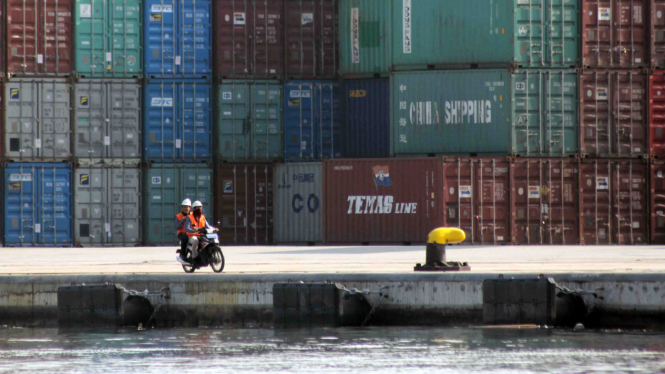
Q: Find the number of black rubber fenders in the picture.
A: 3